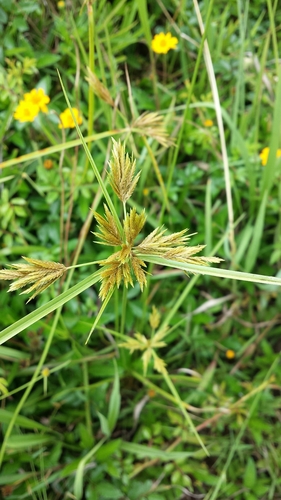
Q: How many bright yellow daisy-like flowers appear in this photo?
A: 5